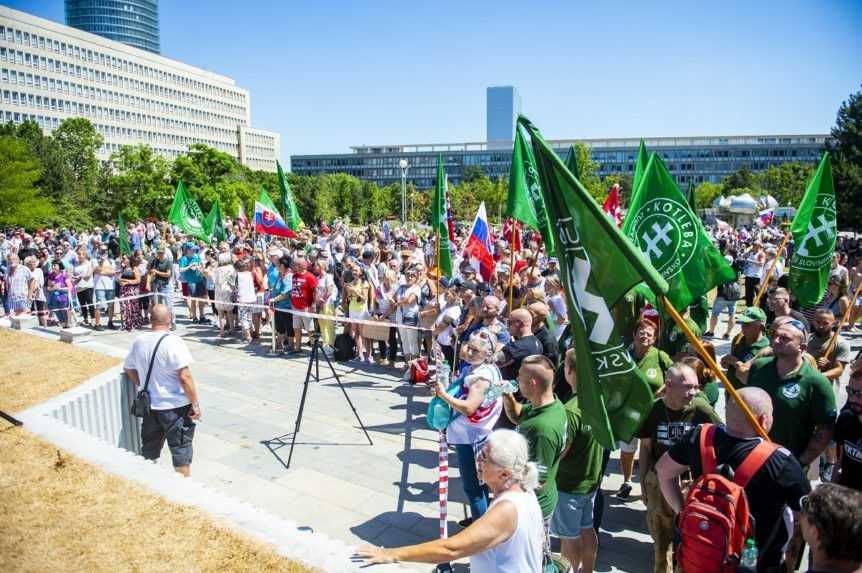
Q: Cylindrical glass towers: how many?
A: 1